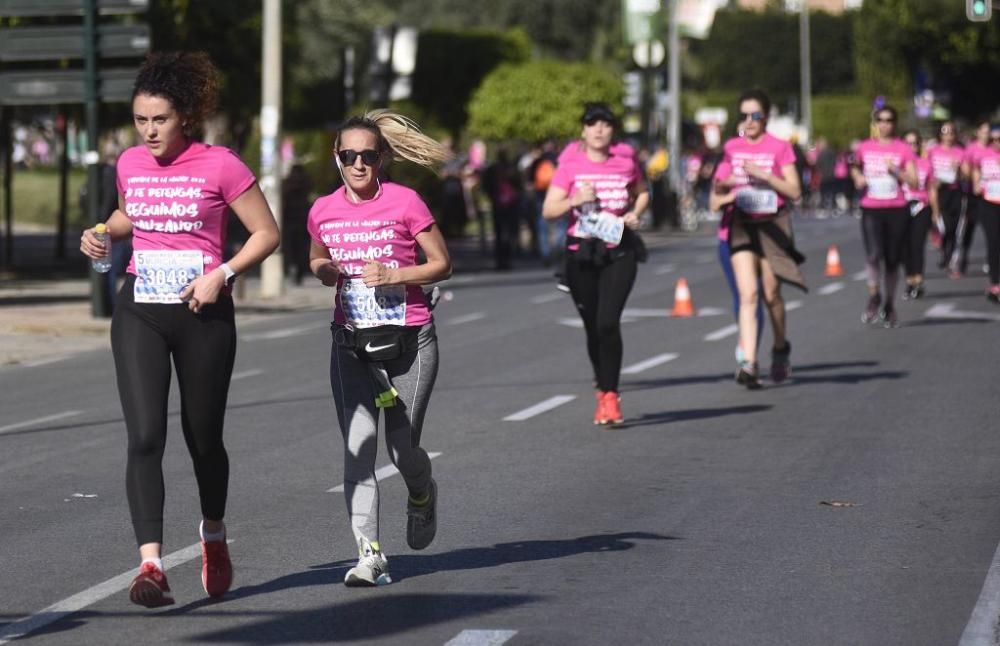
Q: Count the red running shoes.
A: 4